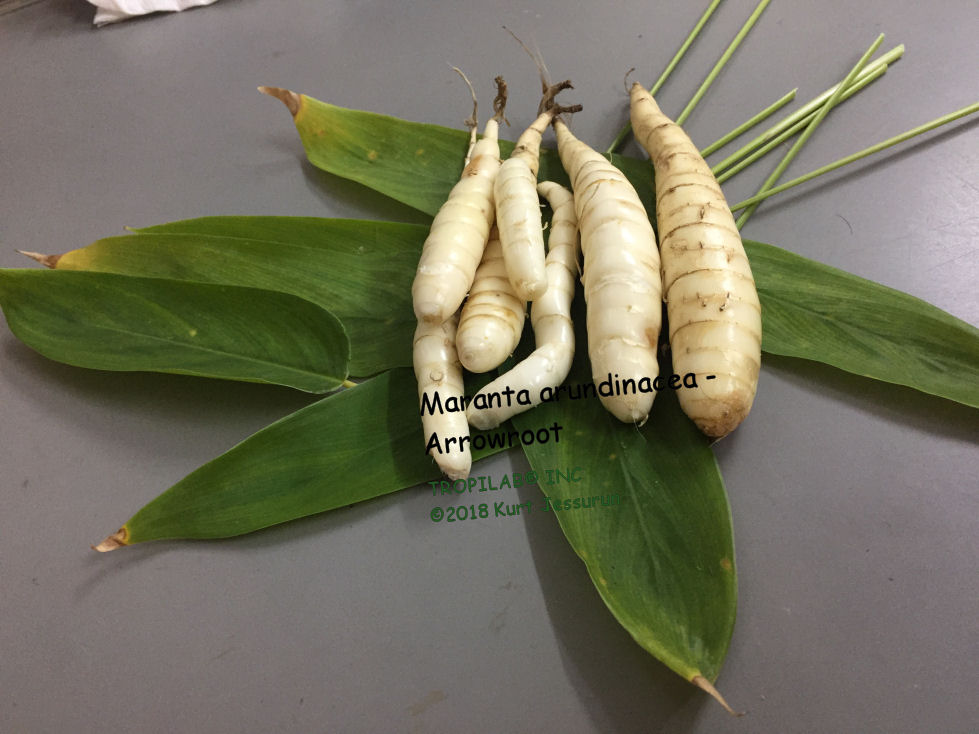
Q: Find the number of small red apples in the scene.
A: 0